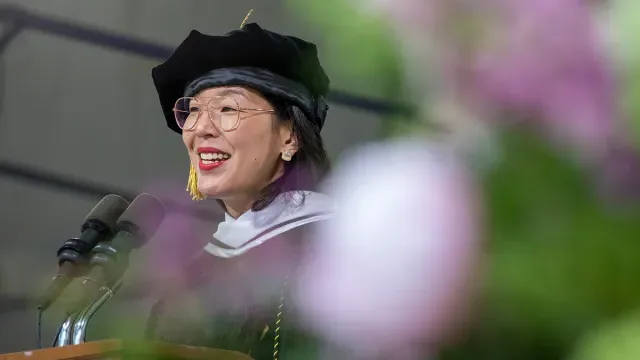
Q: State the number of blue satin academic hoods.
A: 0